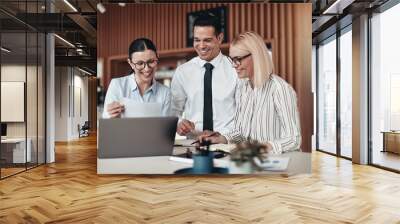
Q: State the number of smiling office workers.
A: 3